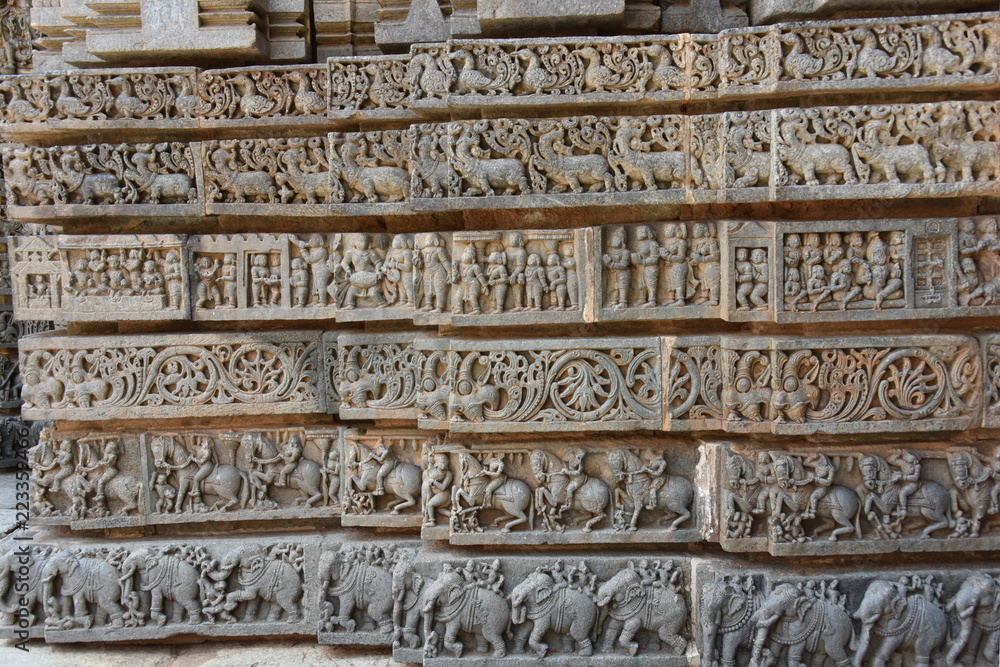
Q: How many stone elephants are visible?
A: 13